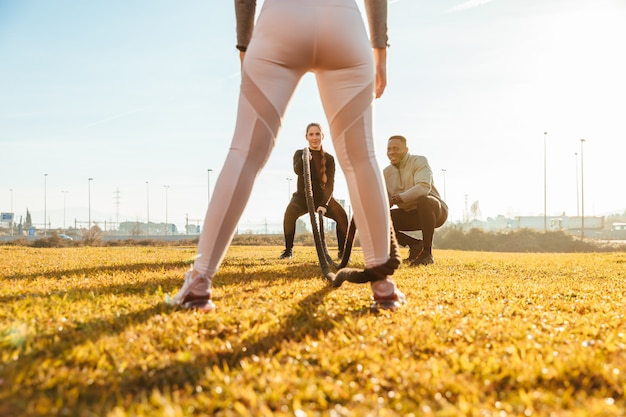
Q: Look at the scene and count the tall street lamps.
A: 12